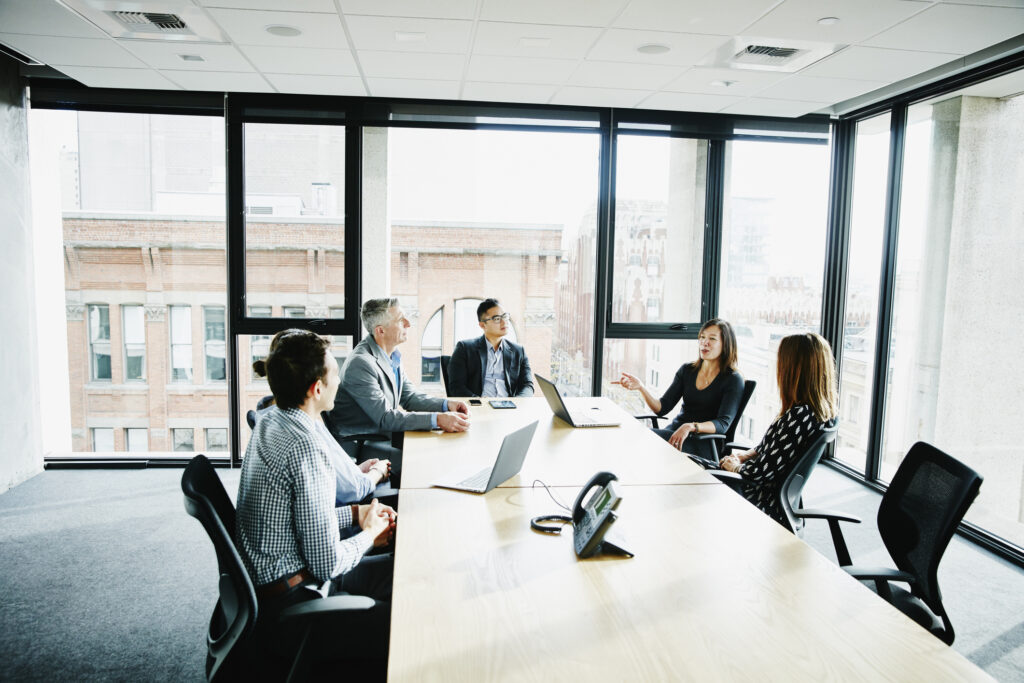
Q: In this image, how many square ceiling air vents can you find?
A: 2